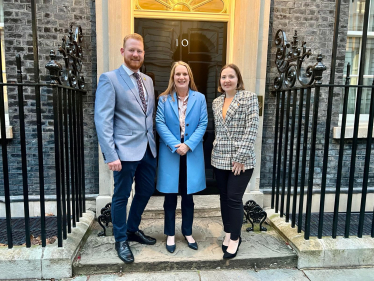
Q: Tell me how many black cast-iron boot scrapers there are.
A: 2